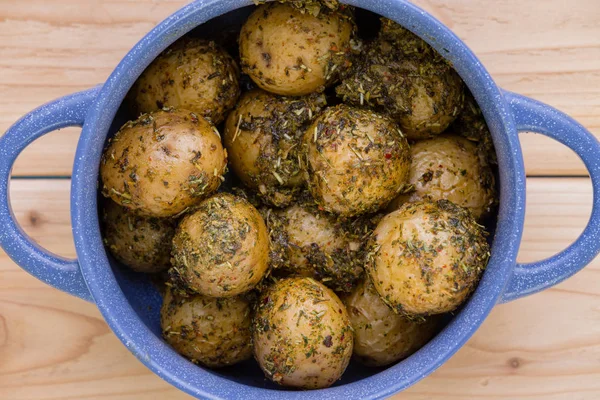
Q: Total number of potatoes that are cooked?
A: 14